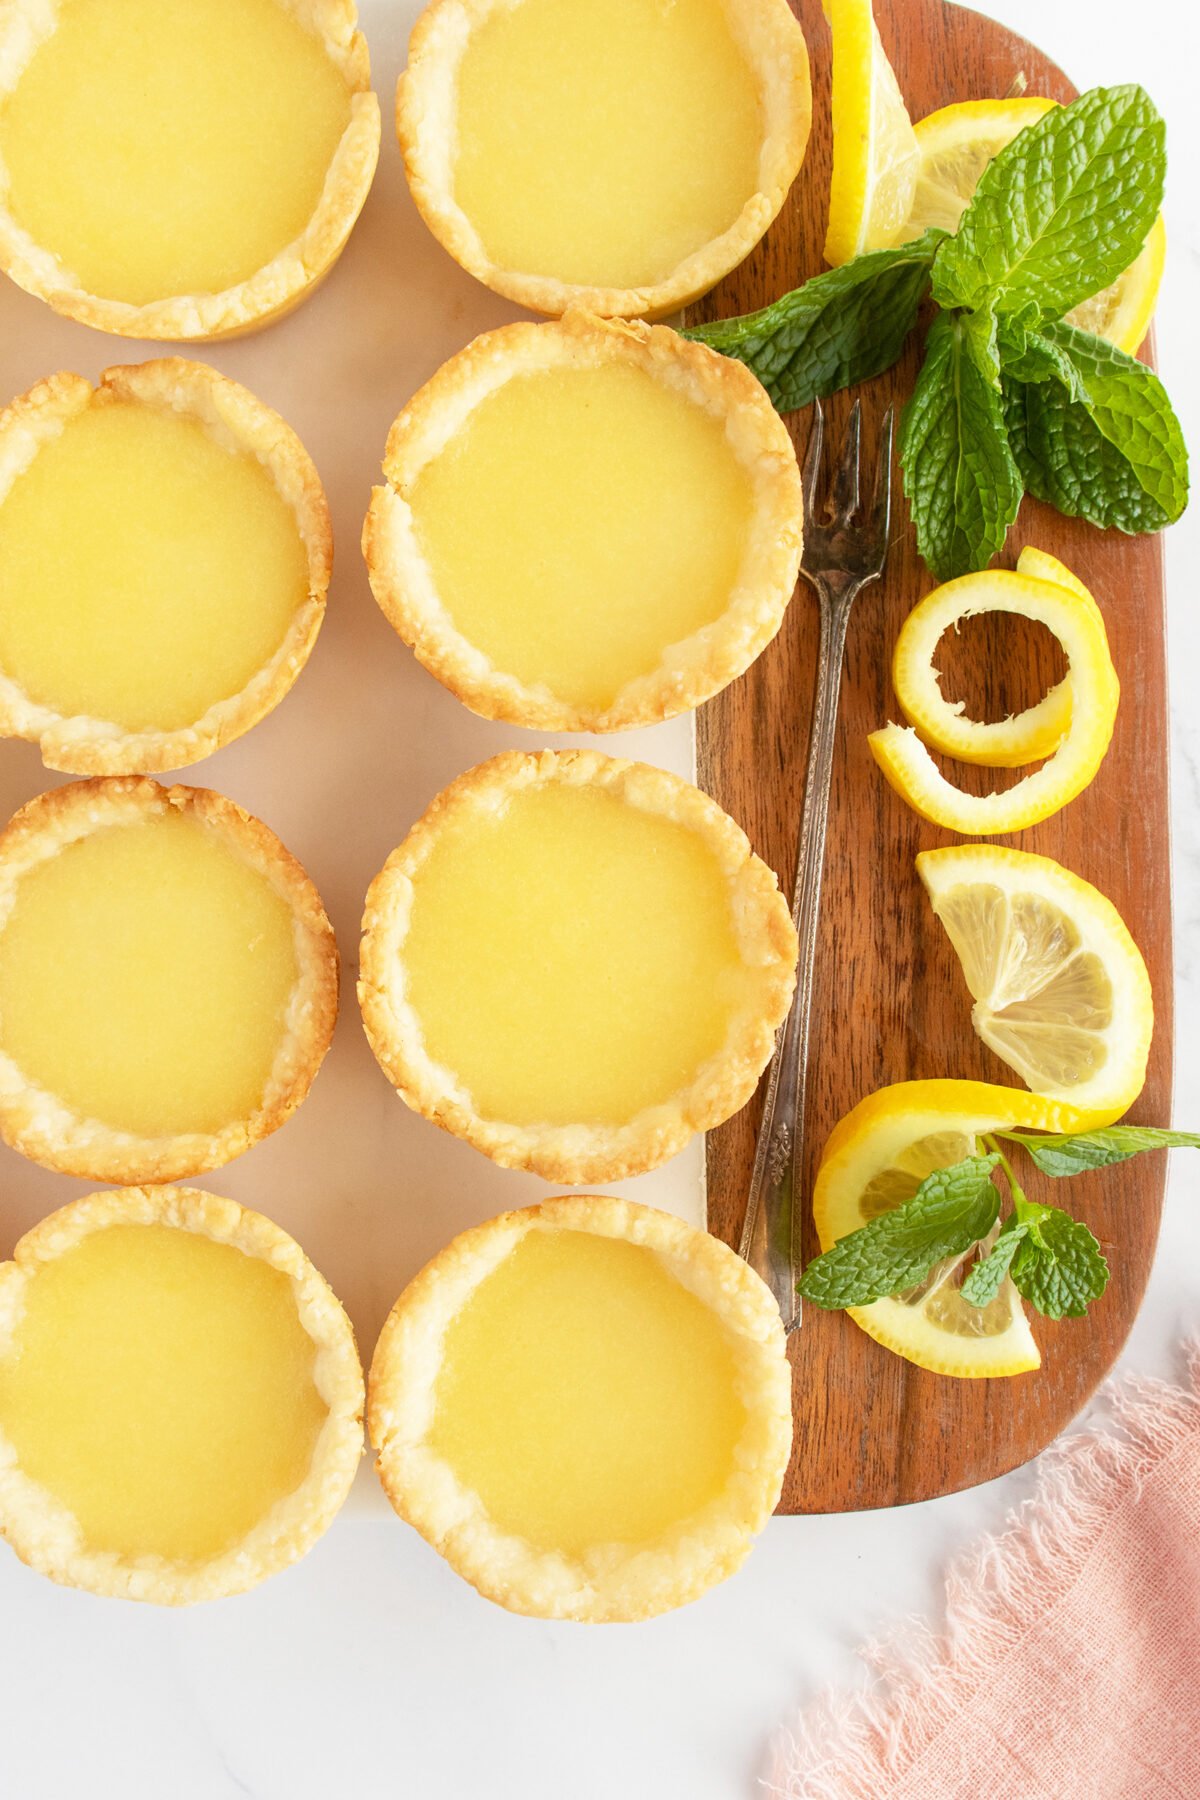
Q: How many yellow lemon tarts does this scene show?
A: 8